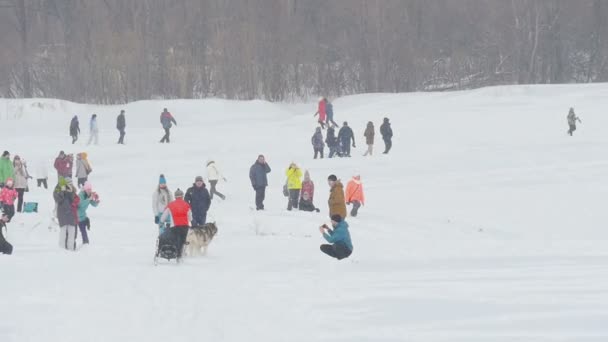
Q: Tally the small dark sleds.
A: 1